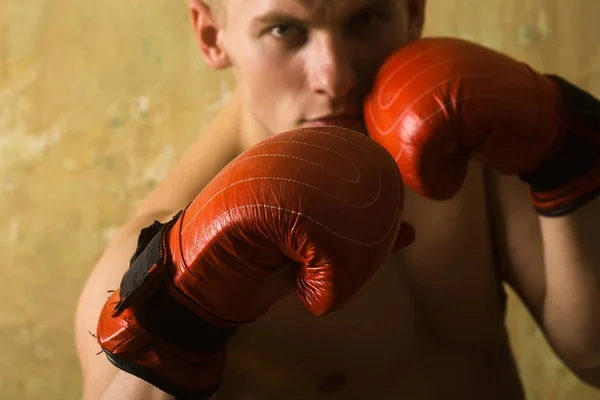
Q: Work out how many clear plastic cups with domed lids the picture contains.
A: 0